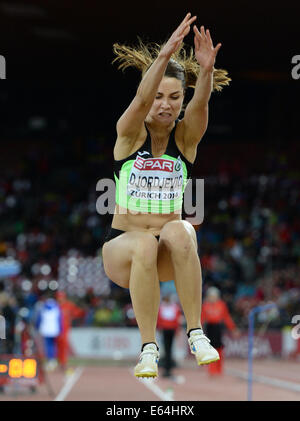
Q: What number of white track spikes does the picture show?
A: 2